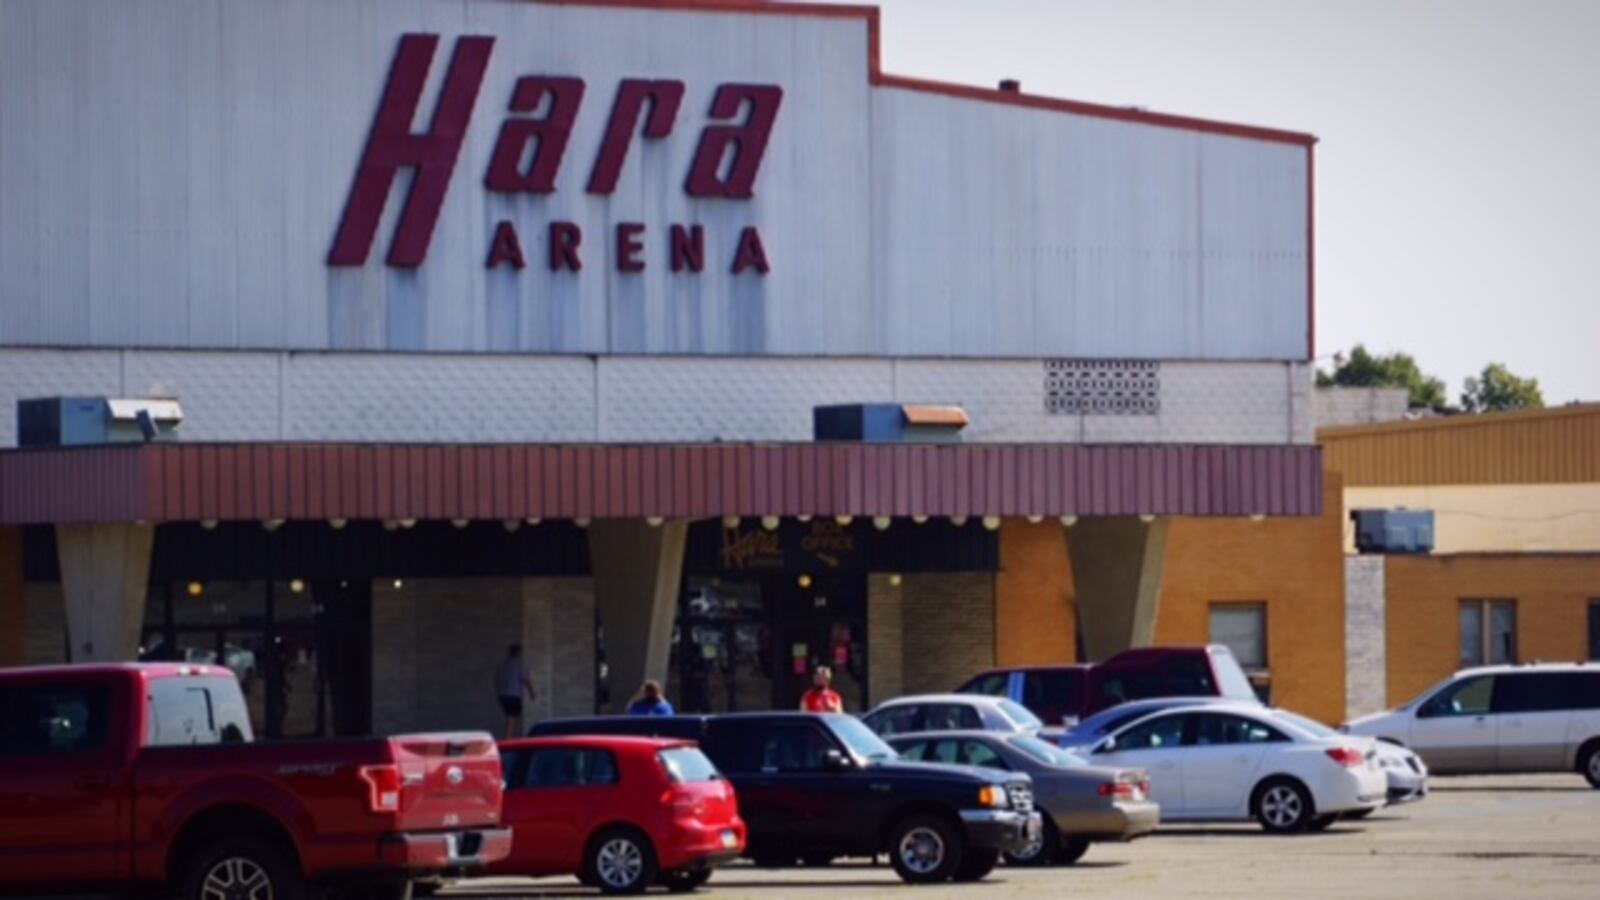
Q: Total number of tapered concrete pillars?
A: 3